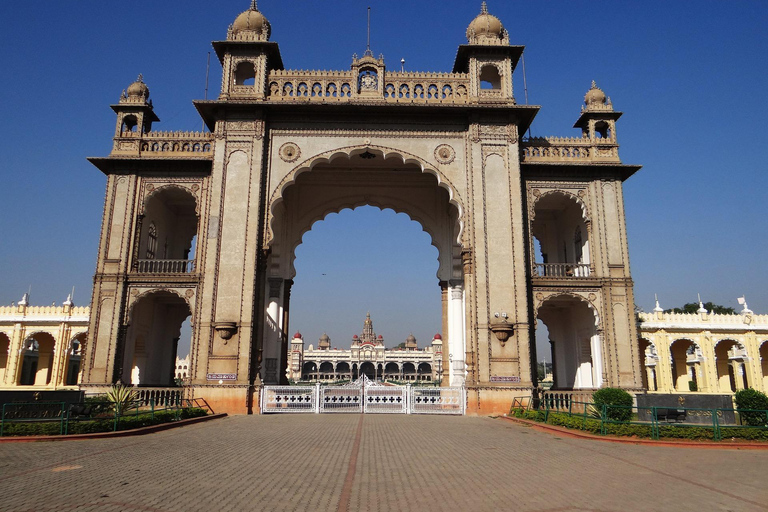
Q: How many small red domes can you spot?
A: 4